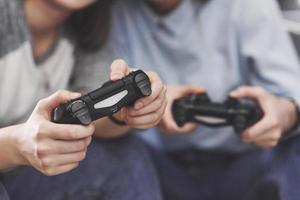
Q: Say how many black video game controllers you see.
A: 2